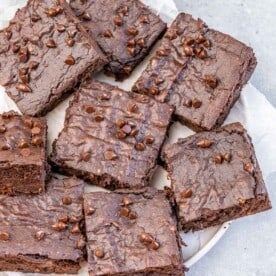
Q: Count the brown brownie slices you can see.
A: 8